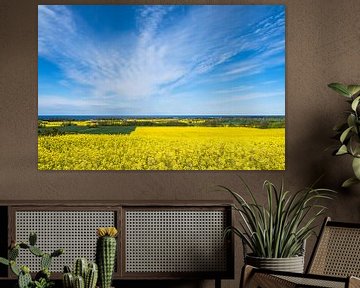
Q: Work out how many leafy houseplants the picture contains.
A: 2